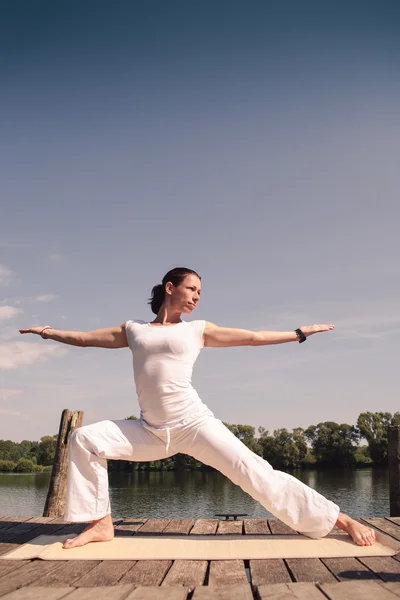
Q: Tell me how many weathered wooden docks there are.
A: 1